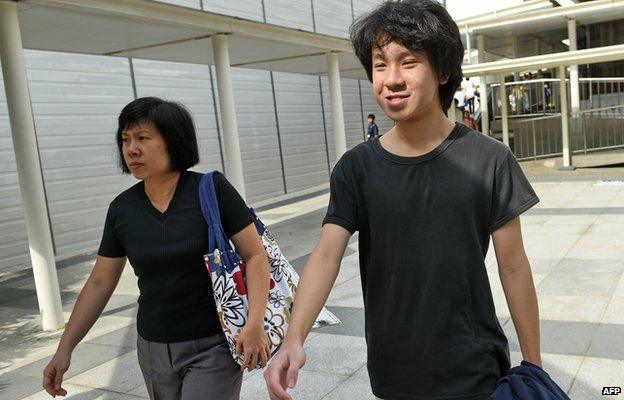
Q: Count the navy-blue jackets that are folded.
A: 1